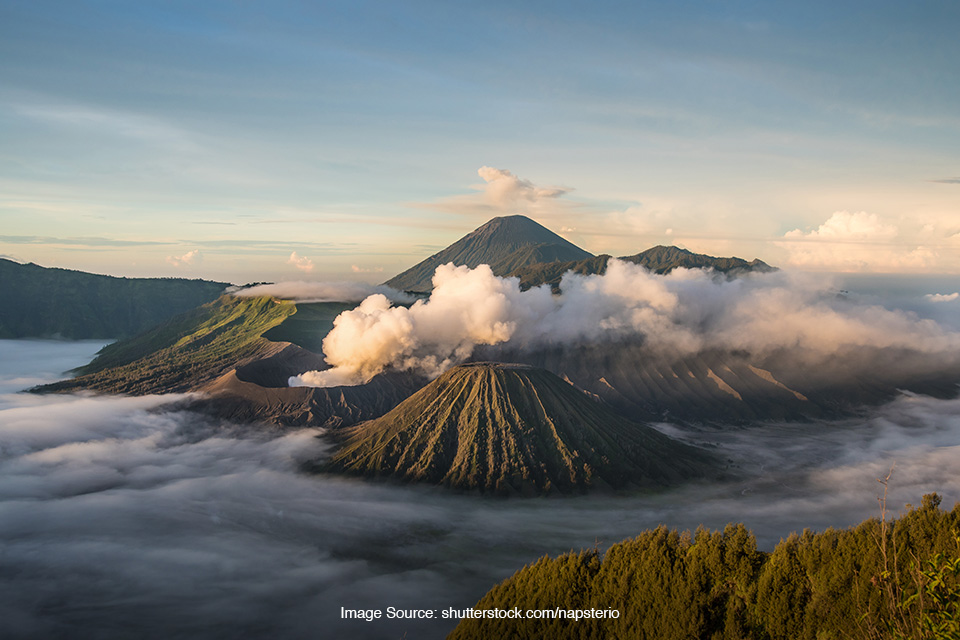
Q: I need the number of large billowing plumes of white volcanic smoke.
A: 1